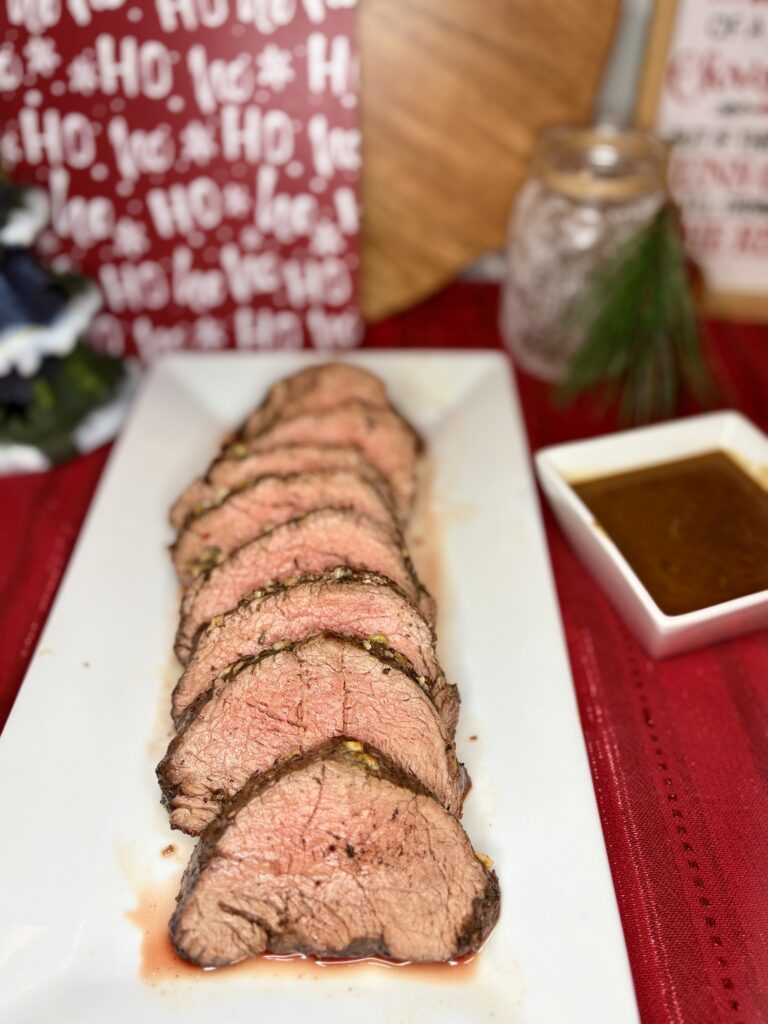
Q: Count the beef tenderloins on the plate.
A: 8